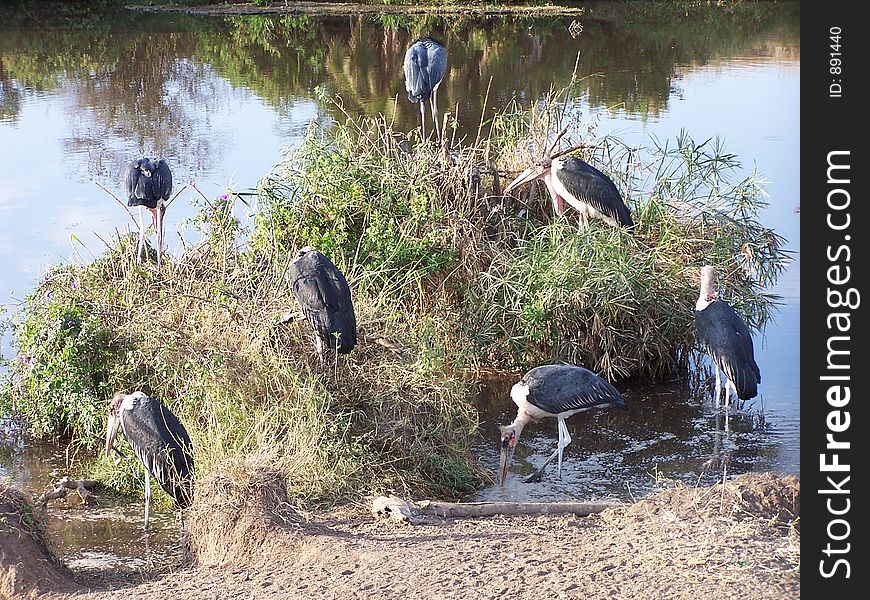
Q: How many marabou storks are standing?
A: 7